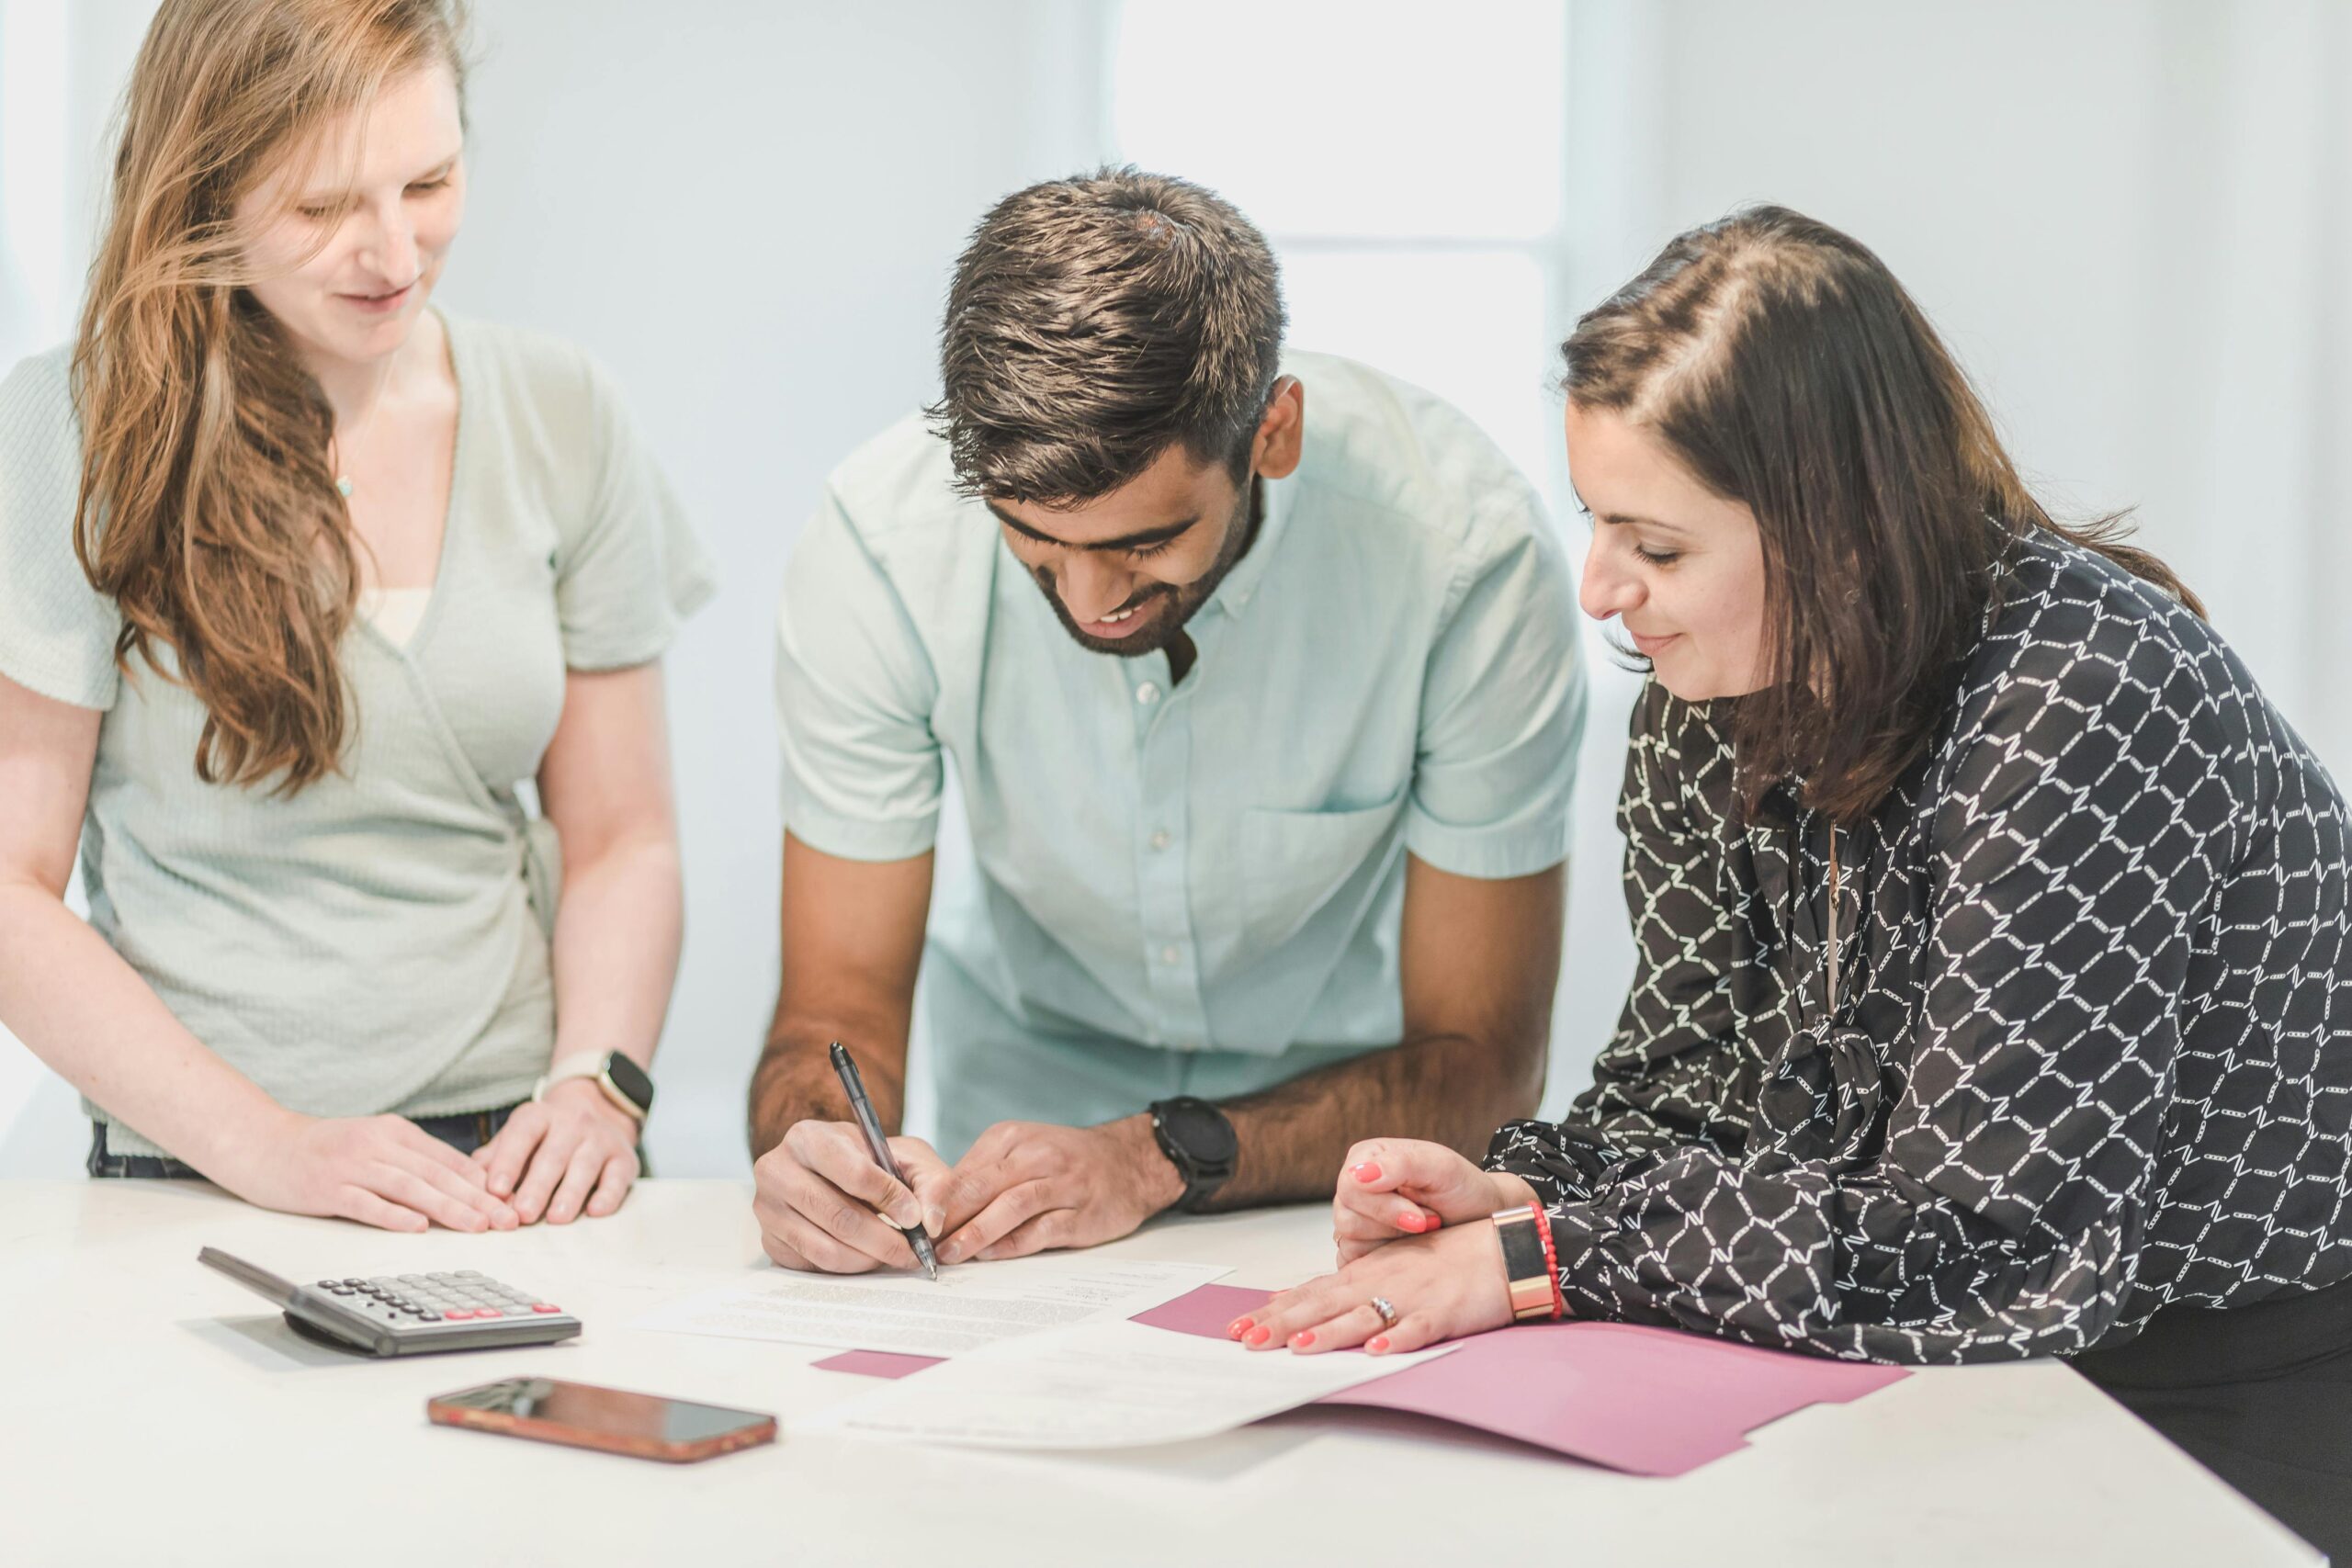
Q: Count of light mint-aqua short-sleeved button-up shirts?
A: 1